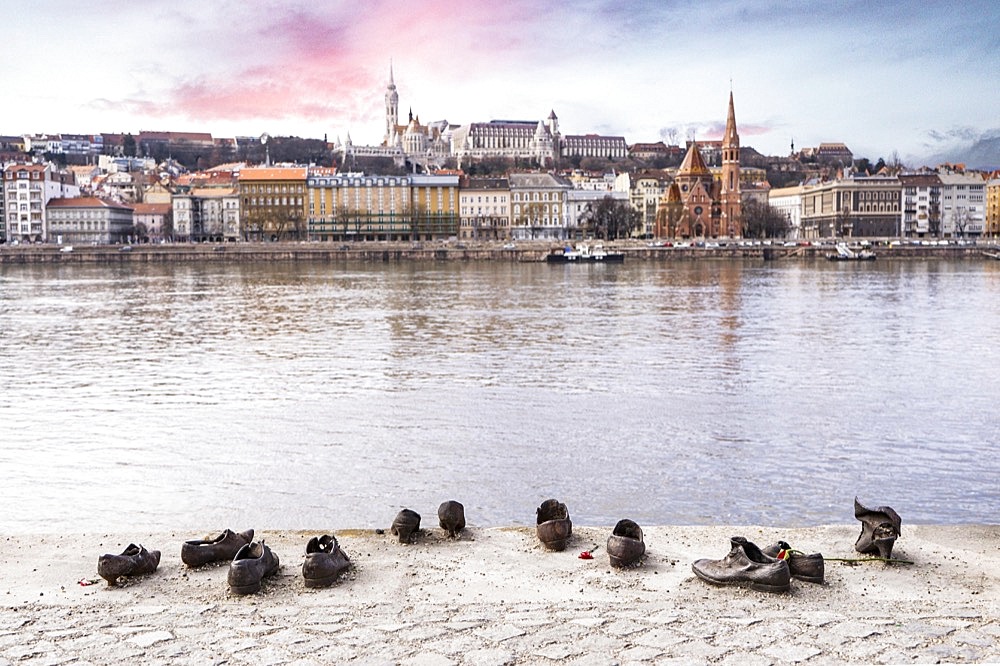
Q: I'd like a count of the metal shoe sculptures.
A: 11